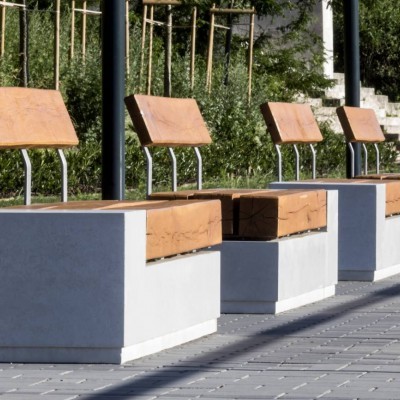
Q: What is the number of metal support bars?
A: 11